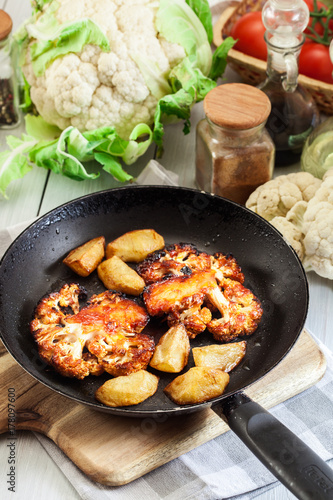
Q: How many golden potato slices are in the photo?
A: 7